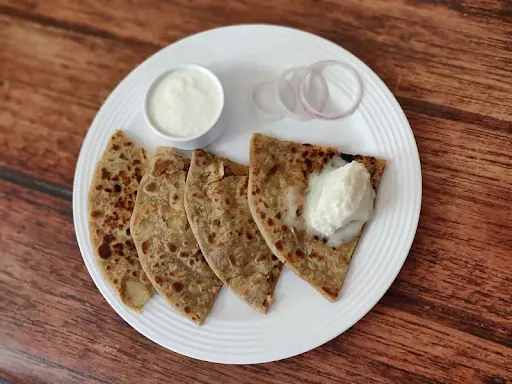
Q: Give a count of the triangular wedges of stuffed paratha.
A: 4